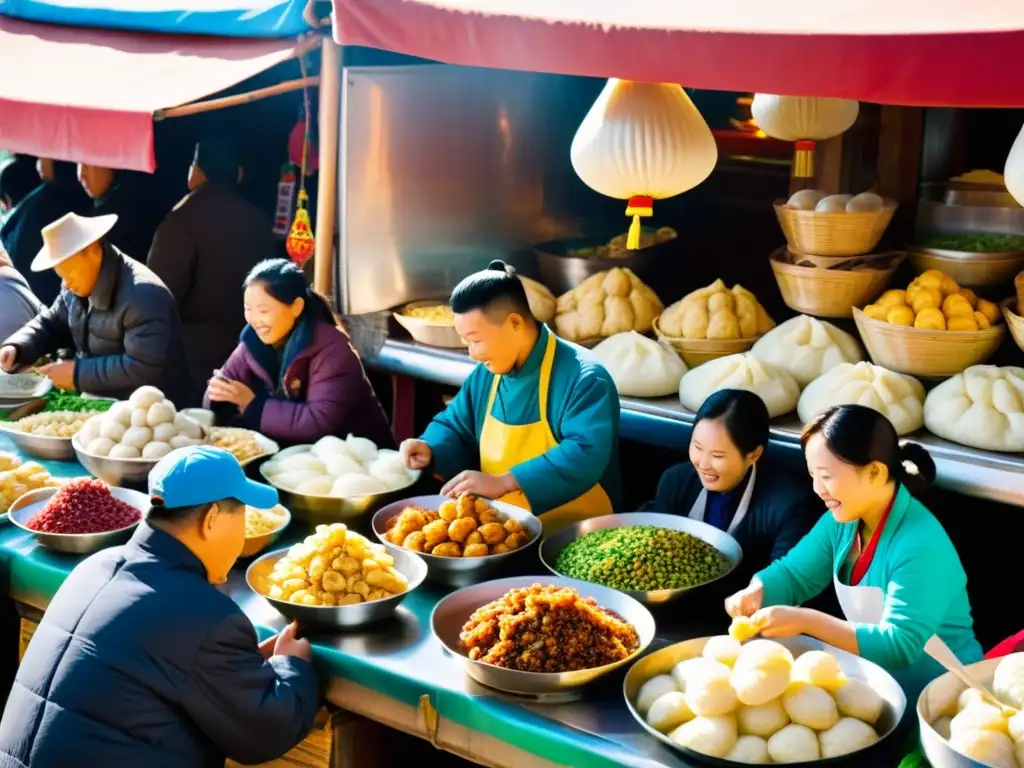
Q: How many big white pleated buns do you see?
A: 5